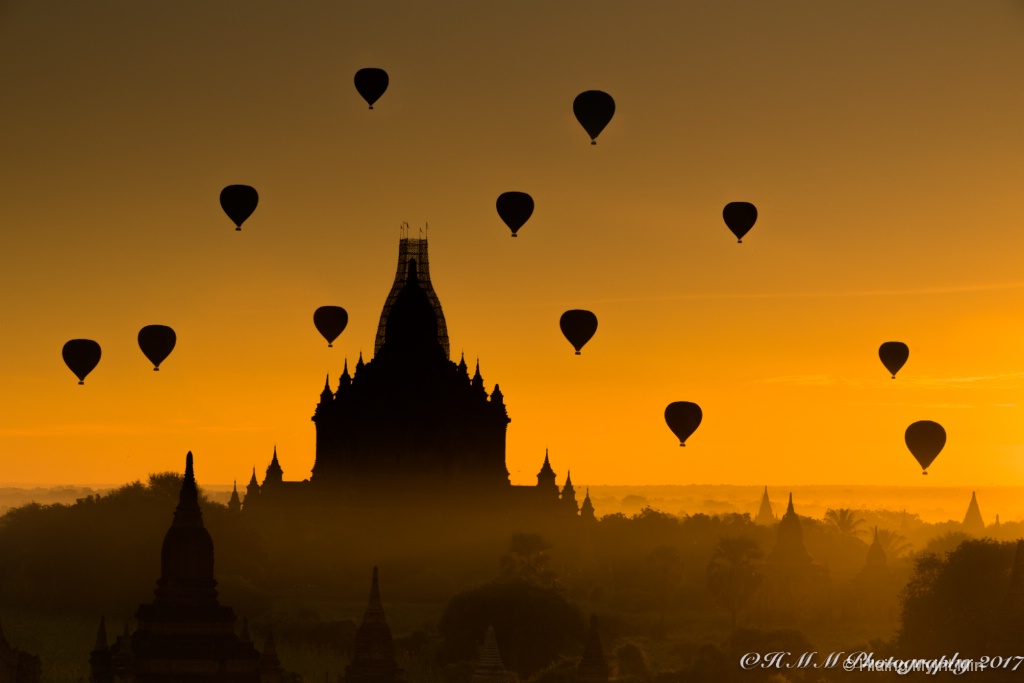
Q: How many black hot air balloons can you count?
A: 12